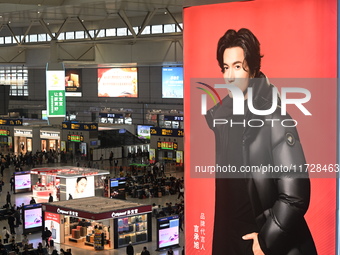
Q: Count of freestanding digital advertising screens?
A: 4